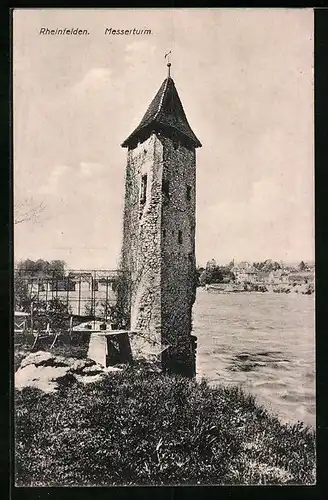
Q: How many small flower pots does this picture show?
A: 3